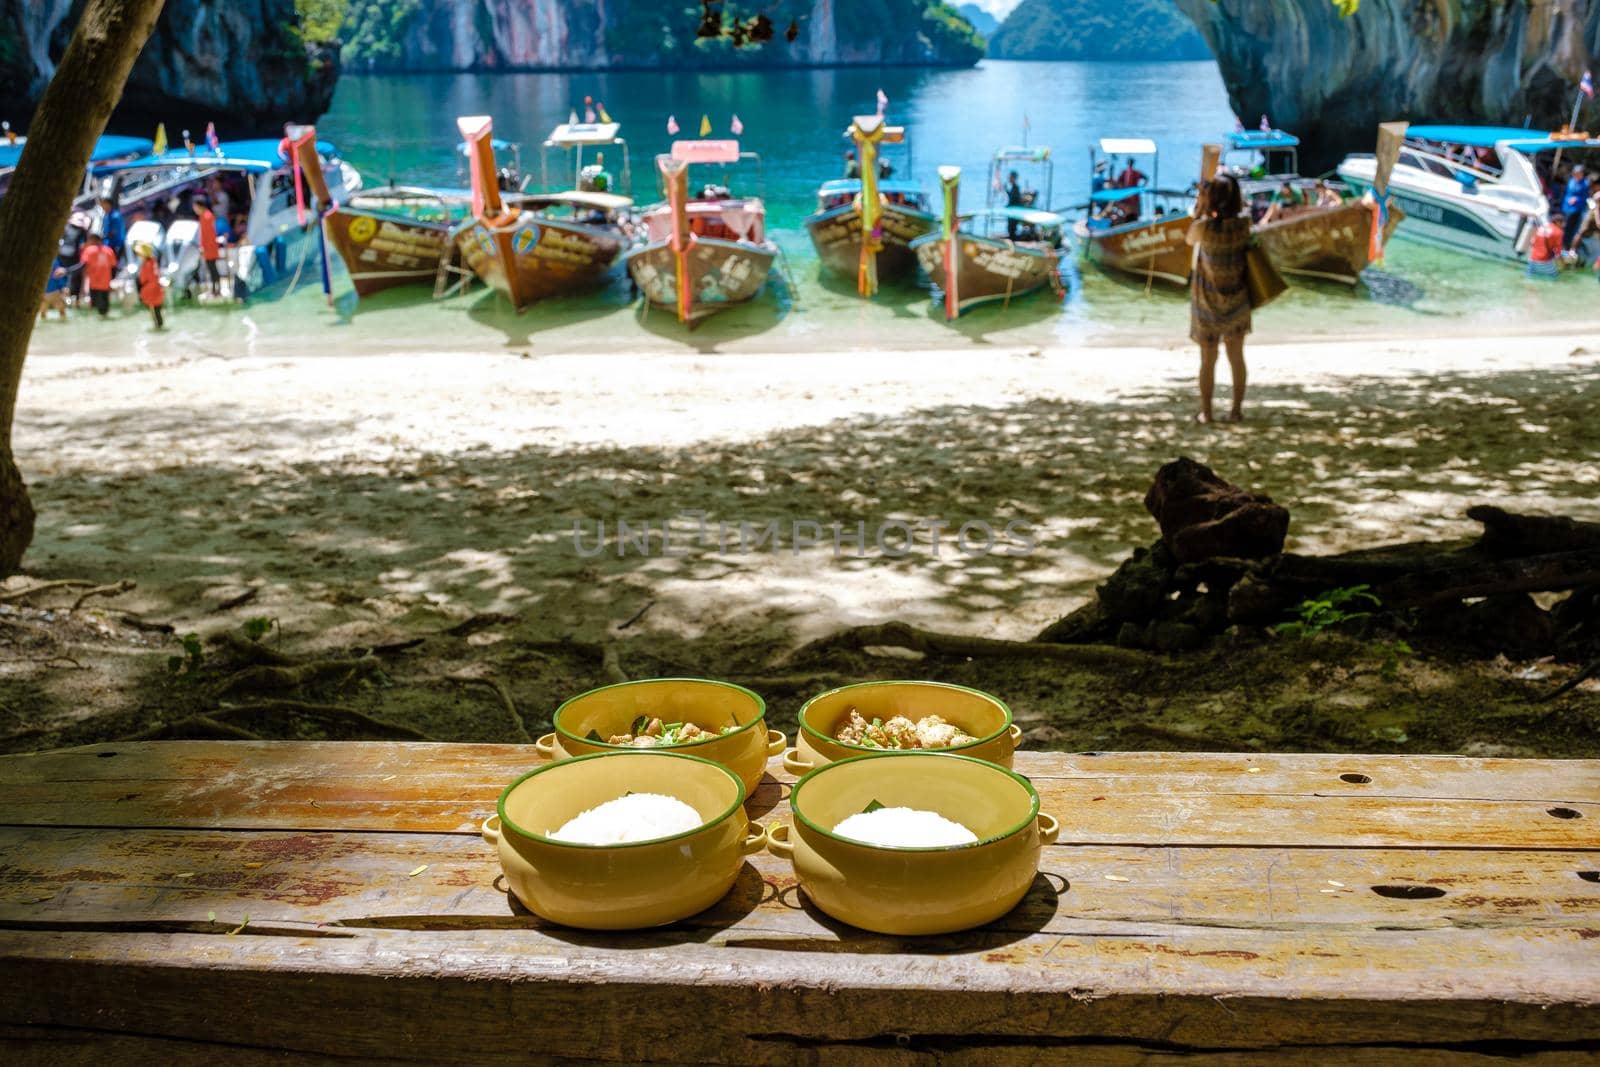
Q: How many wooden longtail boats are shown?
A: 7